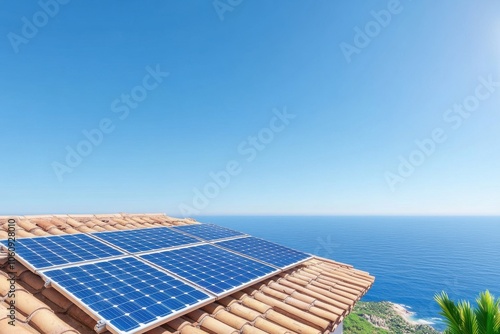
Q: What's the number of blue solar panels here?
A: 6